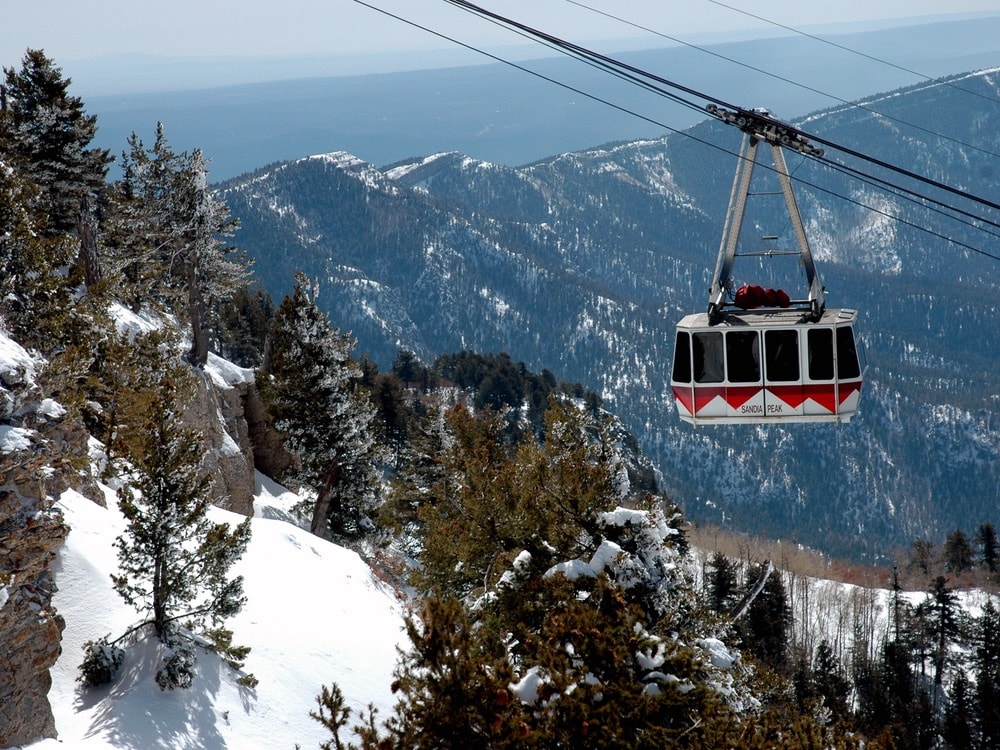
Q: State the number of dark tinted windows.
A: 6